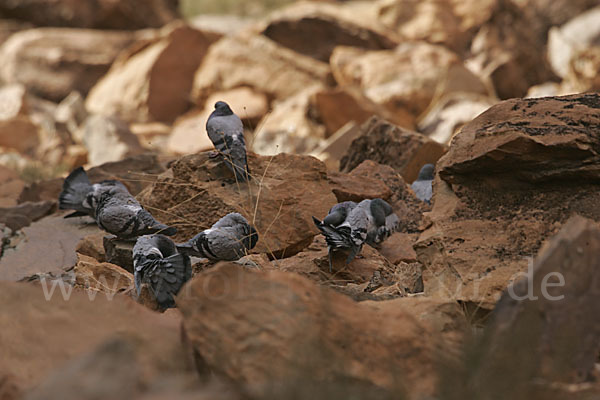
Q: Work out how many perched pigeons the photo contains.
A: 8